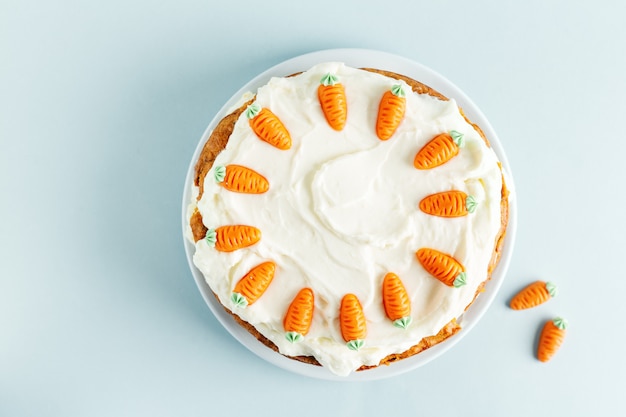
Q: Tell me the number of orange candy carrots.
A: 14